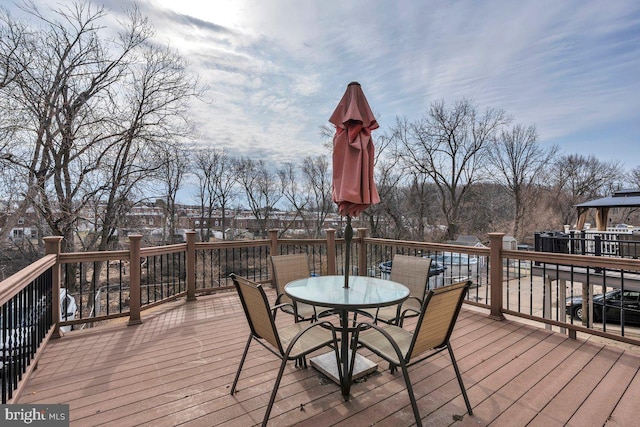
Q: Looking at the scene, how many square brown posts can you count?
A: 7